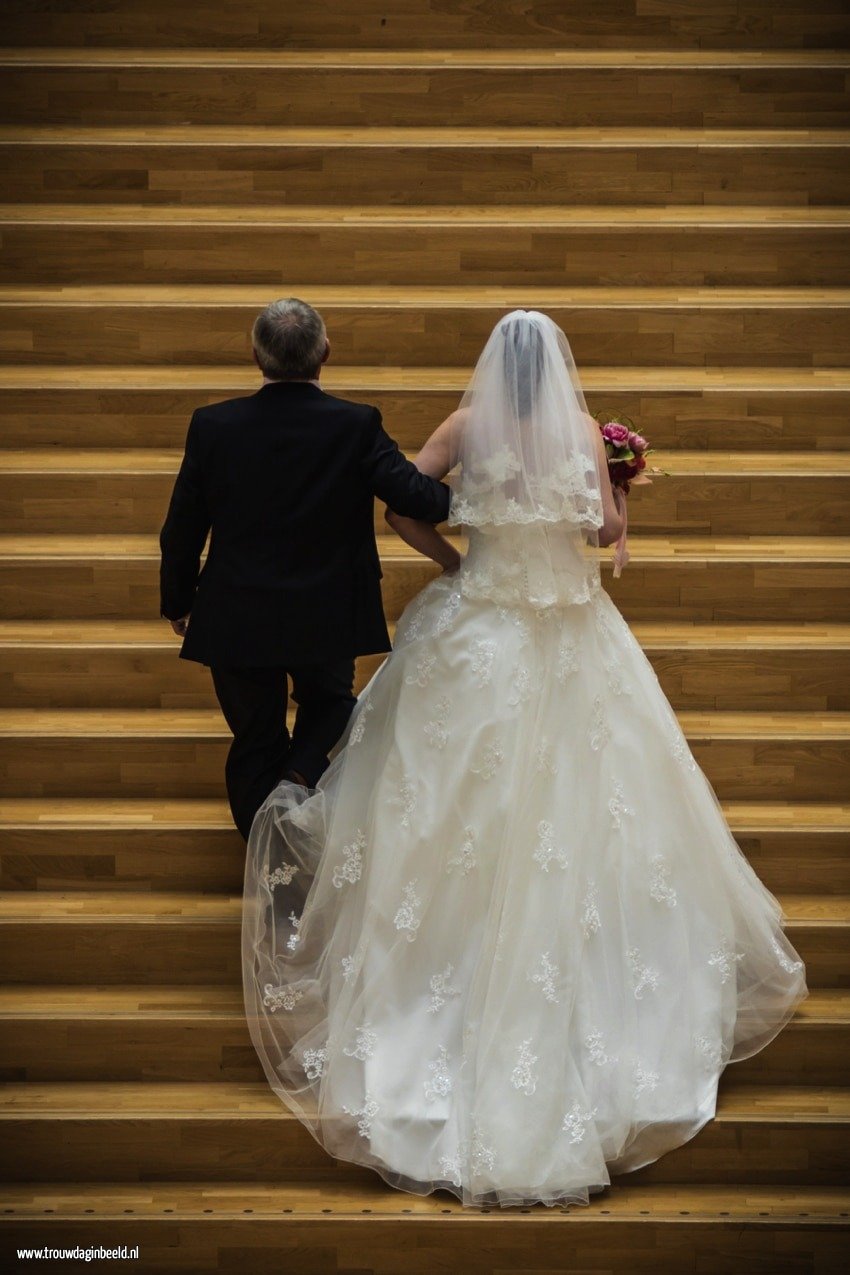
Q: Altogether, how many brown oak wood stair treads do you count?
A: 14